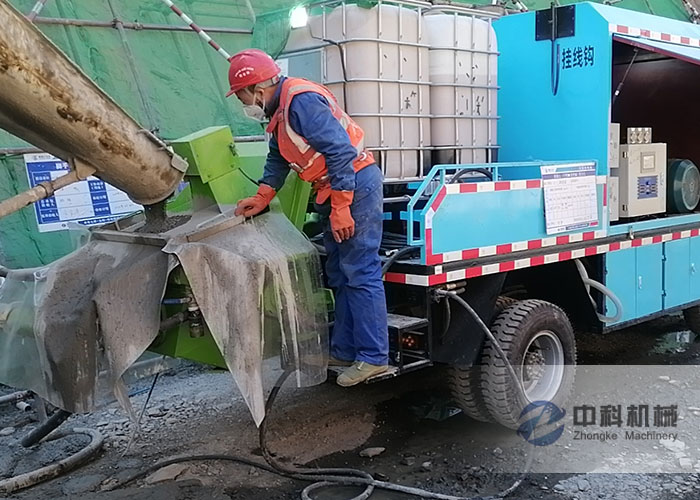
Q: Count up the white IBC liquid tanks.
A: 2